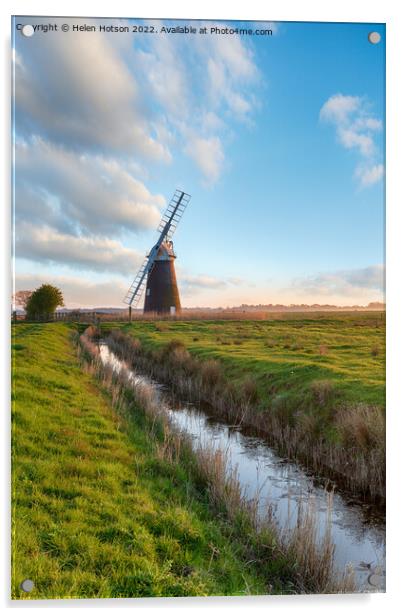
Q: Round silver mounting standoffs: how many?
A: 4